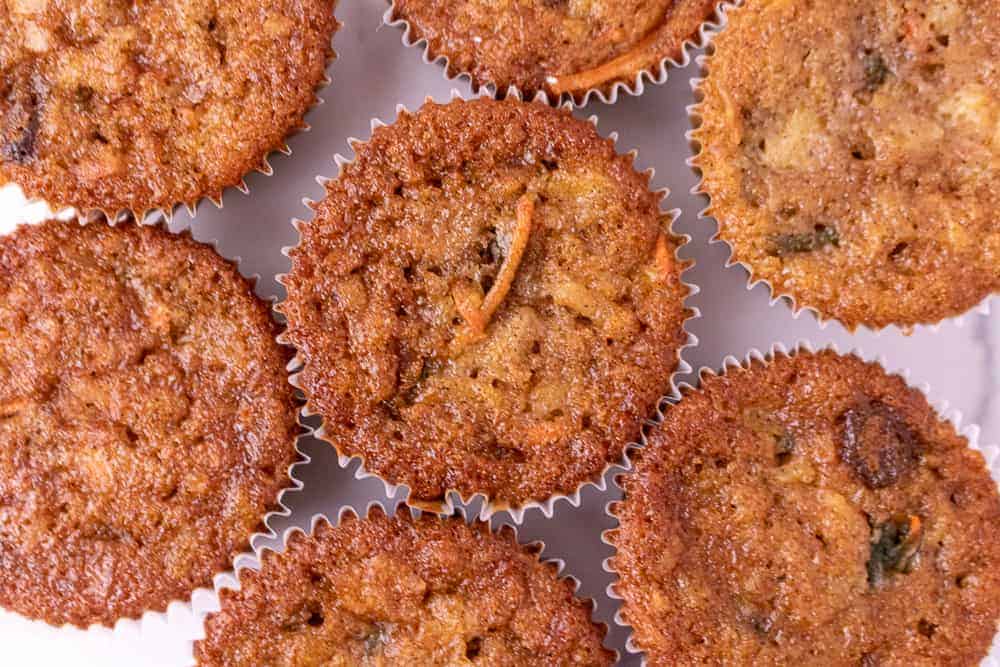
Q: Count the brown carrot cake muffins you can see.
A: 7